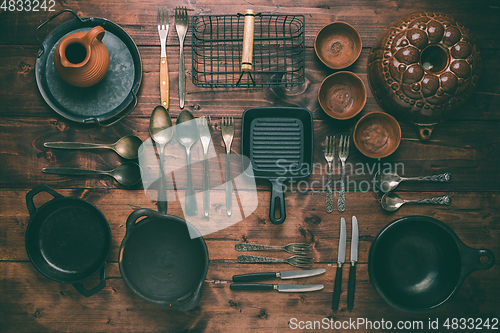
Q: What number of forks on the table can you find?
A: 8